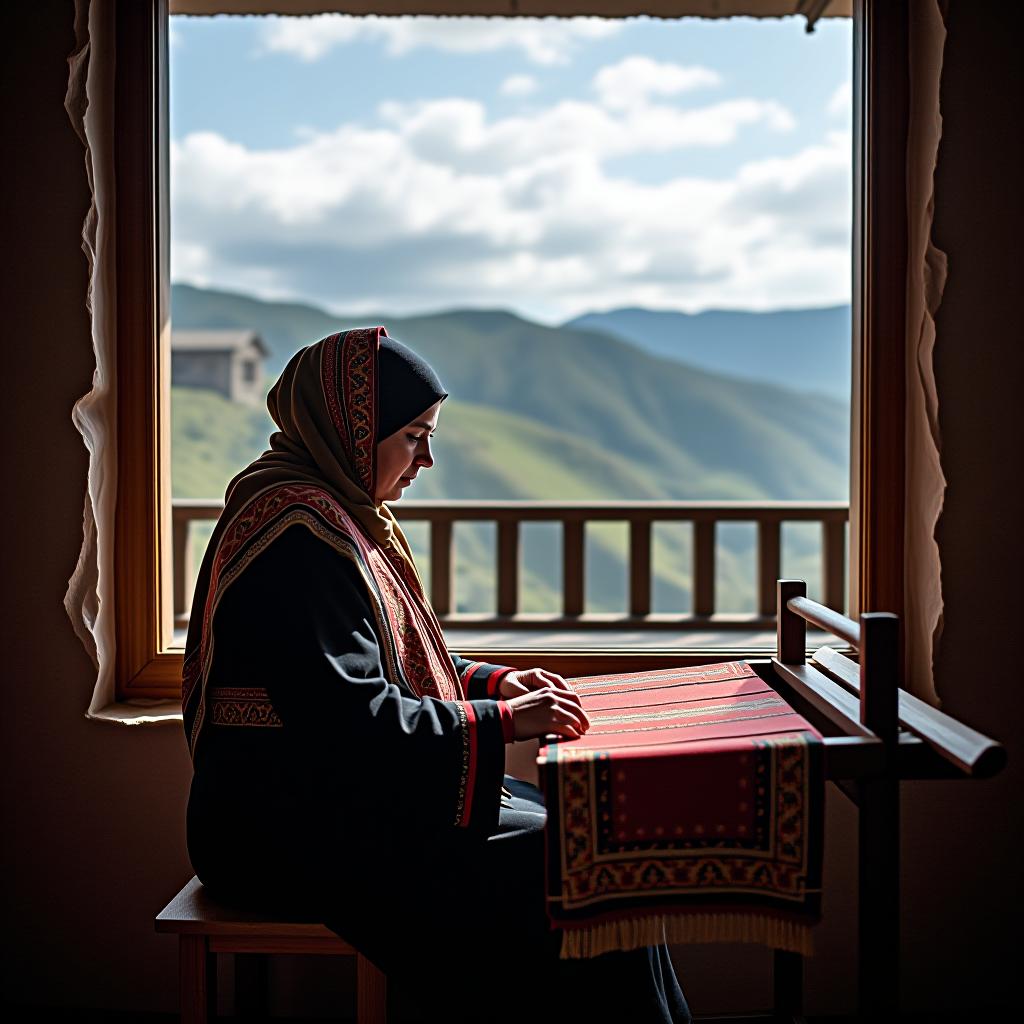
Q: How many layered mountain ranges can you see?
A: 3